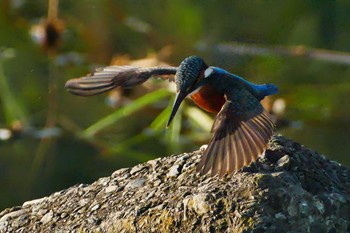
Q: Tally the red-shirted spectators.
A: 0